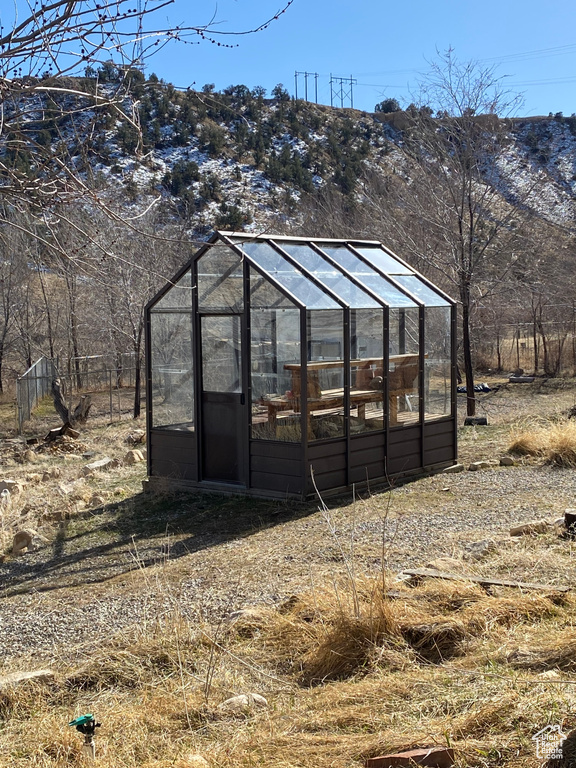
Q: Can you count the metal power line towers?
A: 2